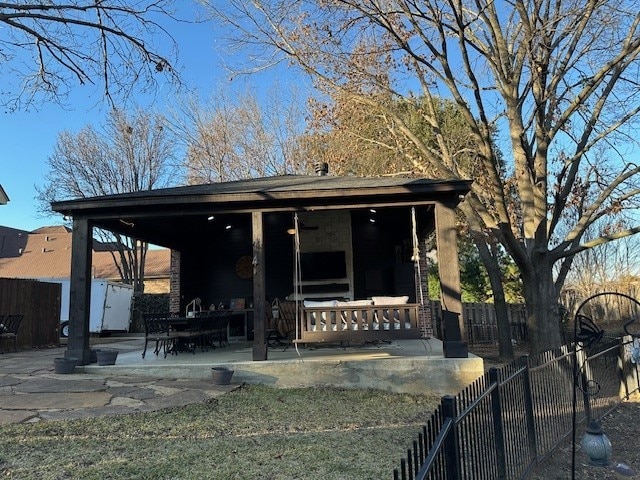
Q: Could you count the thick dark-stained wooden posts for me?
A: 3